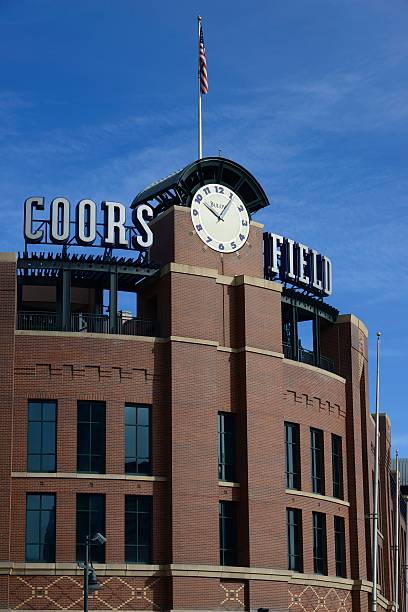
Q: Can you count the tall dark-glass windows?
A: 14